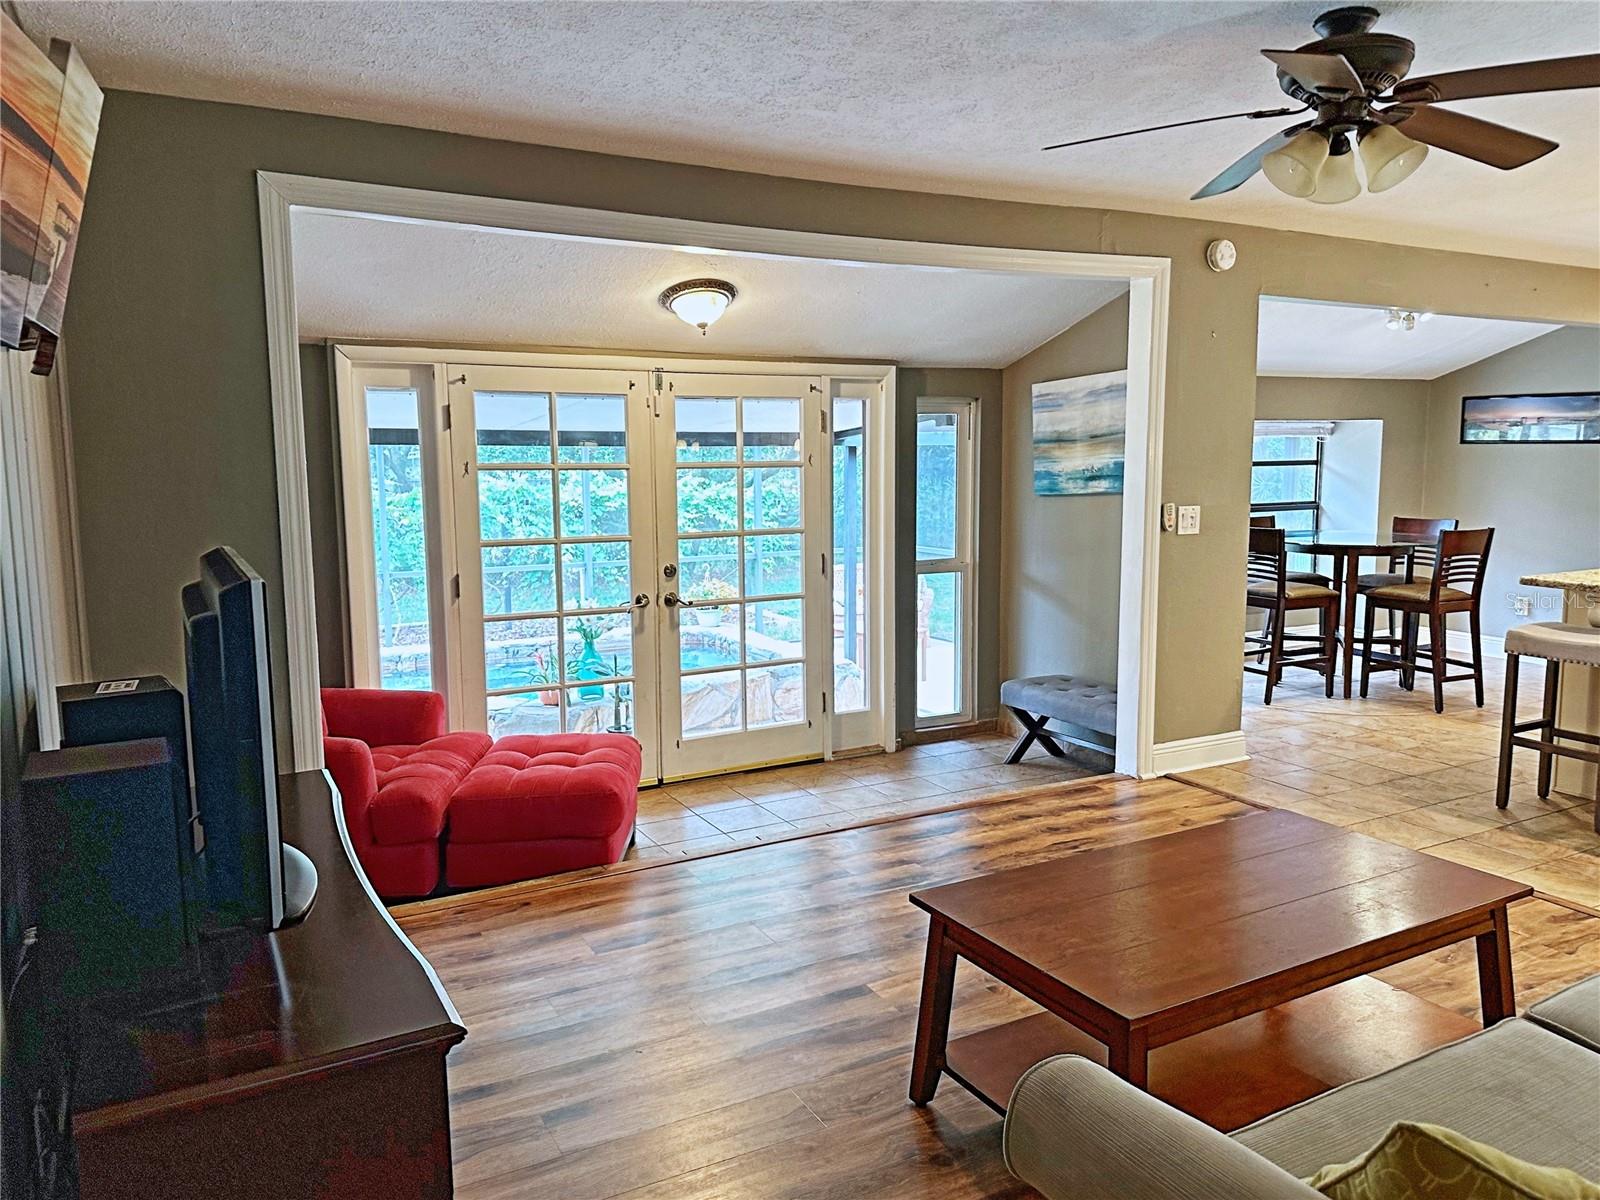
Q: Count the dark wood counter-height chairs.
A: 4